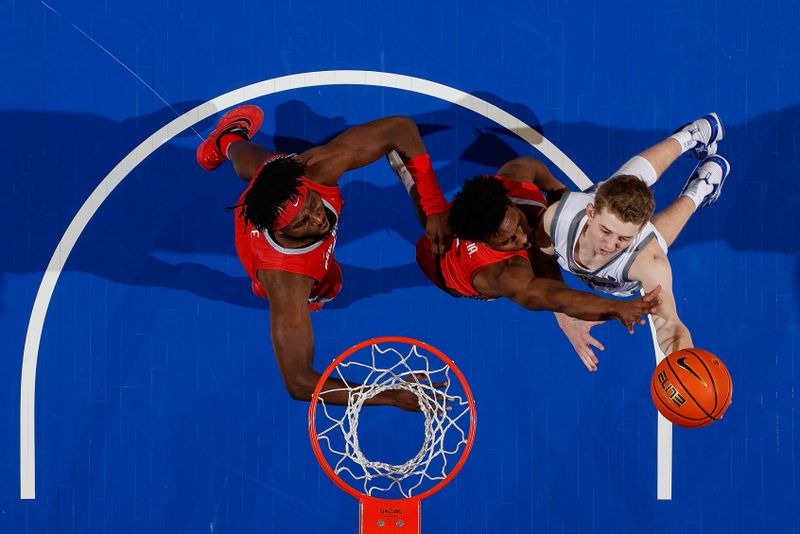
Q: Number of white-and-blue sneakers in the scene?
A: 2